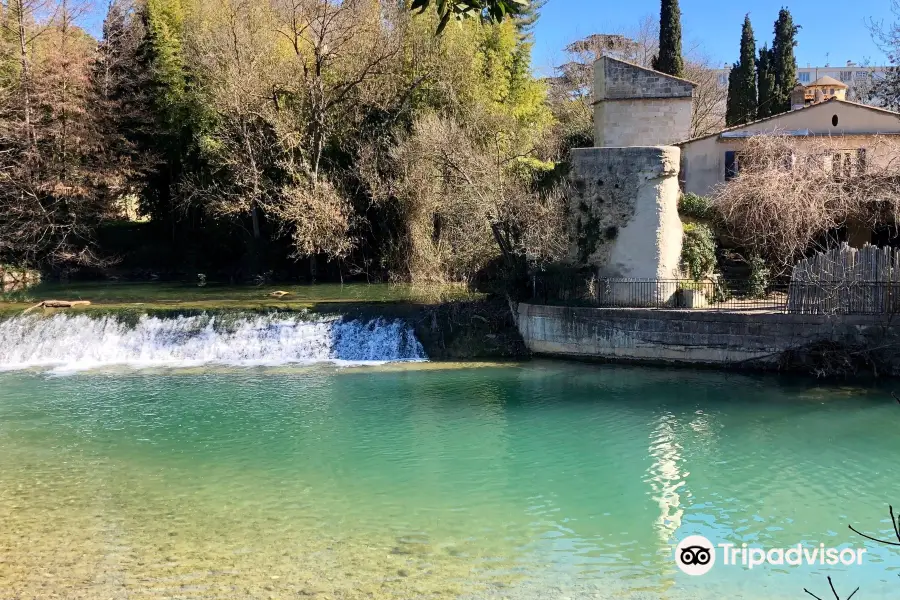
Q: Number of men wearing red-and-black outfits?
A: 0